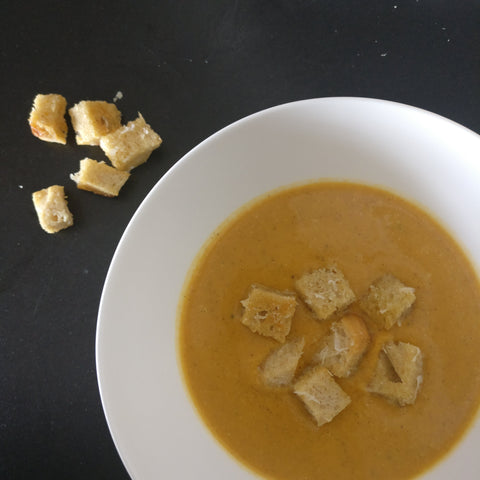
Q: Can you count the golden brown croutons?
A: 12